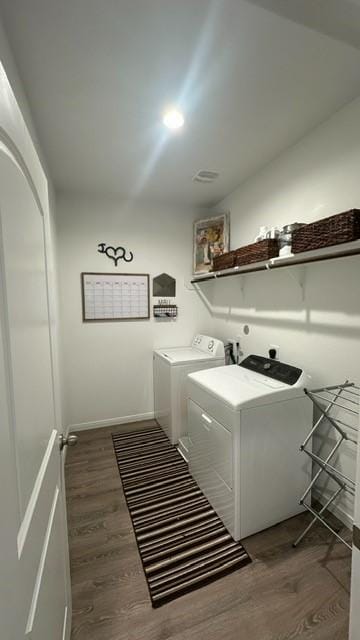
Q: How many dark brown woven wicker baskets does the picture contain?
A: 3